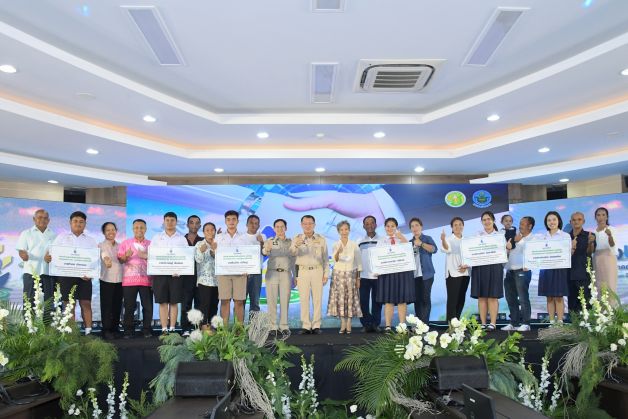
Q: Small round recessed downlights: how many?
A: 13